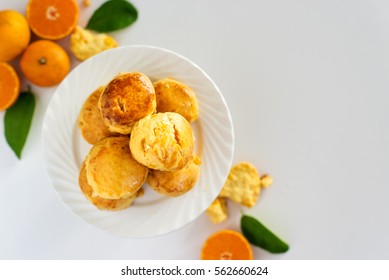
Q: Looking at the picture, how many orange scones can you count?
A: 7